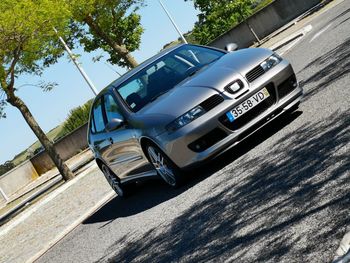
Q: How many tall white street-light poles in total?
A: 2